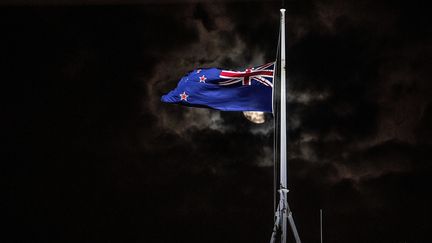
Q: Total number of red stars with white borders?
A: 2